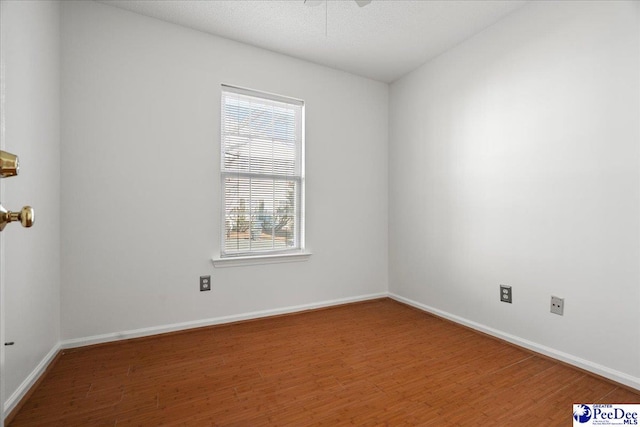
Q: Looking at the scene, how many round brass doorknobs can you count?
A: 1